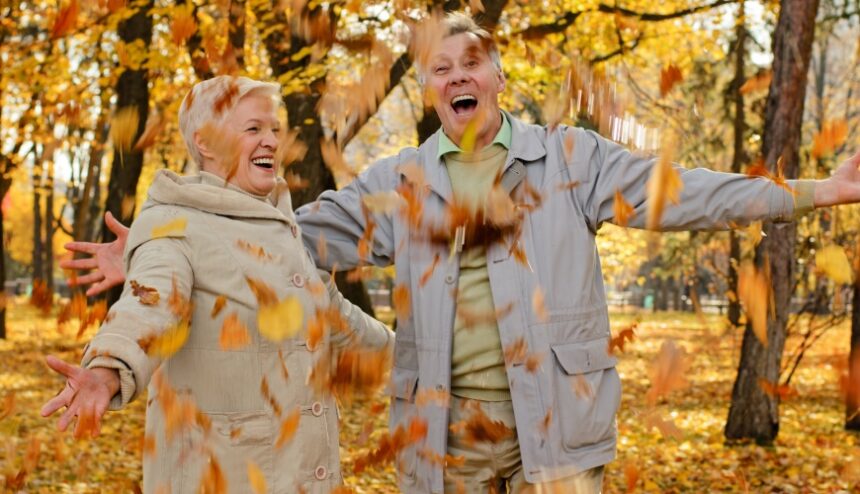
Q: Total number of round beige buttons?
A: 5